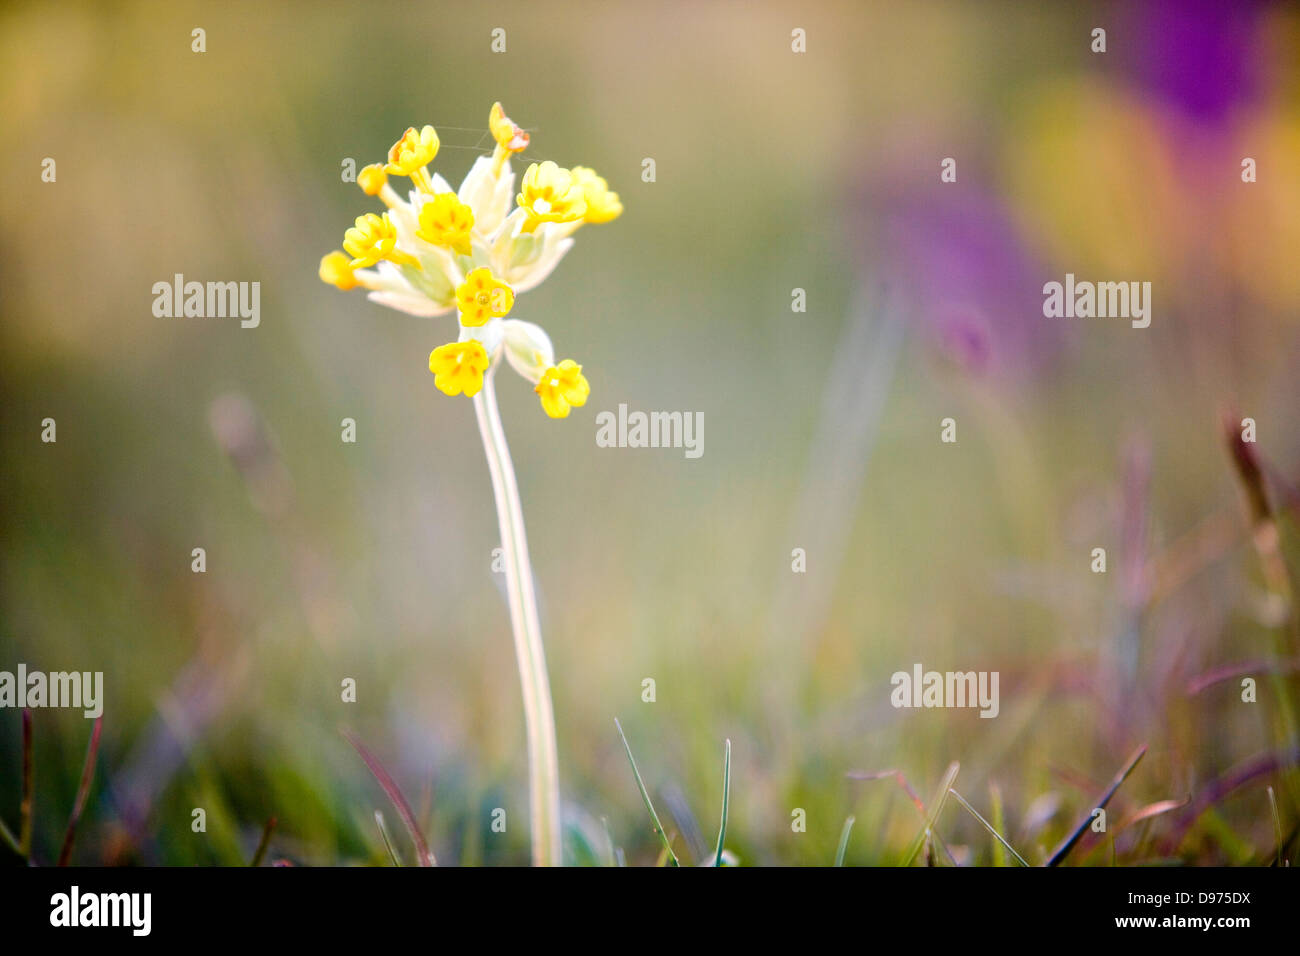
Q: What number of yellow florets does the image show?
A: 11